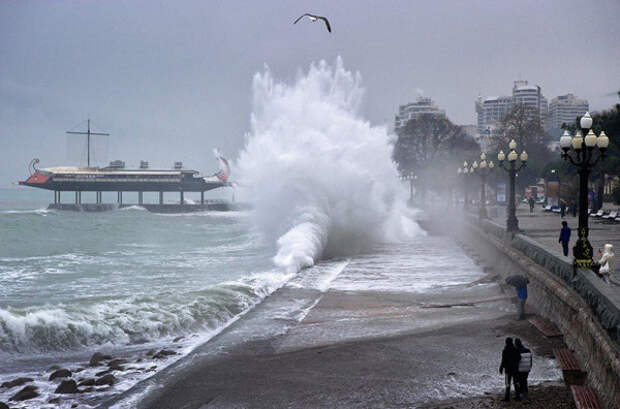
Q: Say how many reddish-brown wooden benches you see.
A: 3